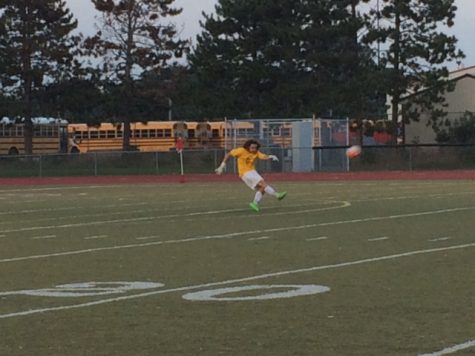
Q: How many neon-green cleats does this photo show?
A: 2